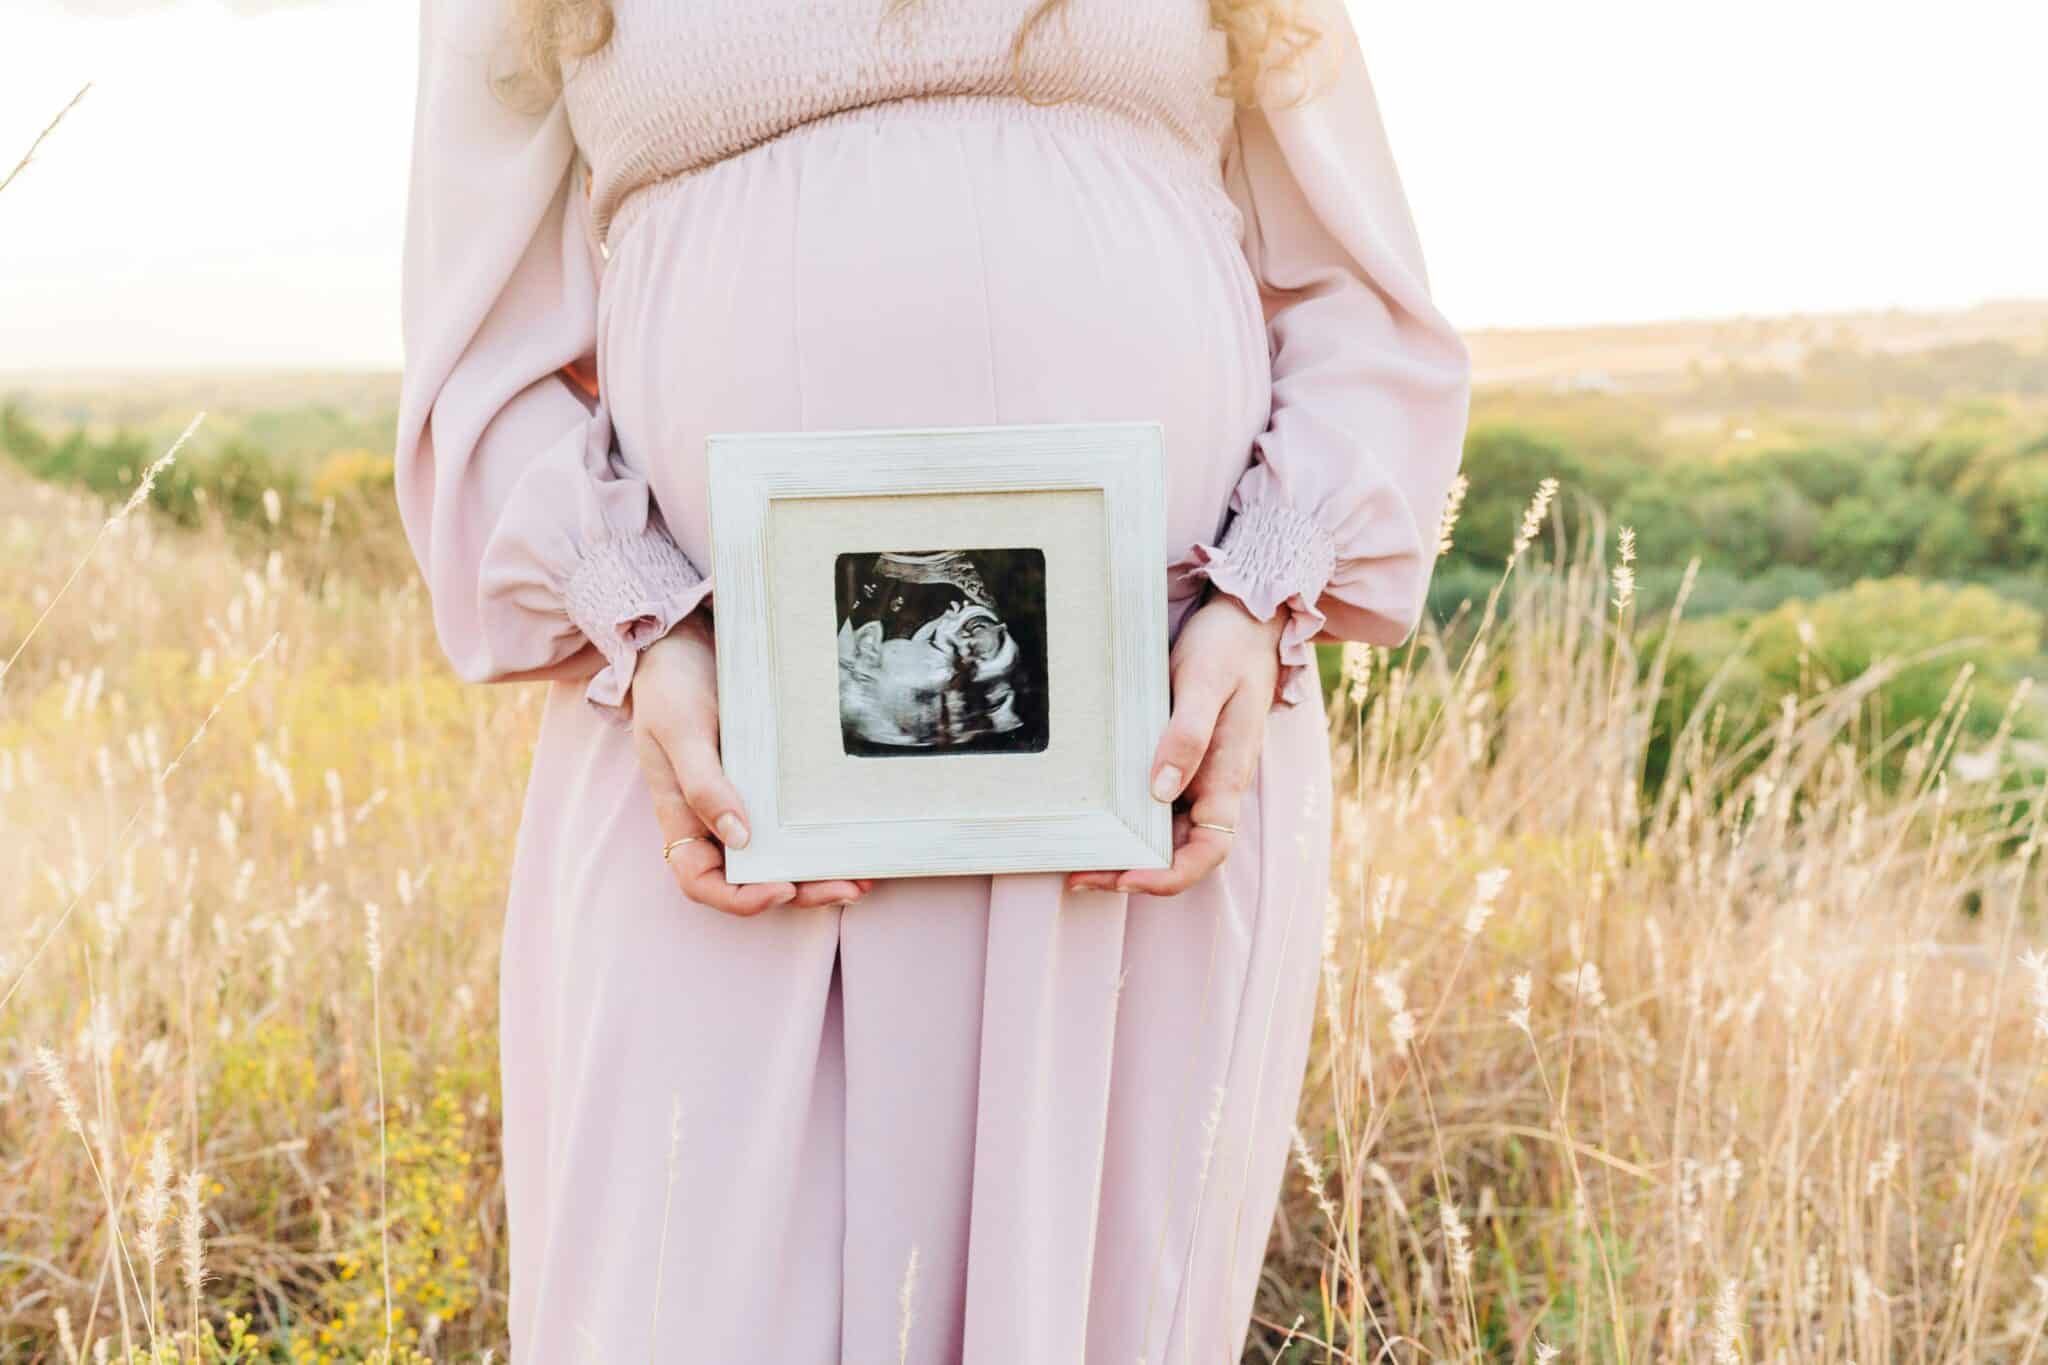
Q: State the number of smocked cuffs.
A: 2